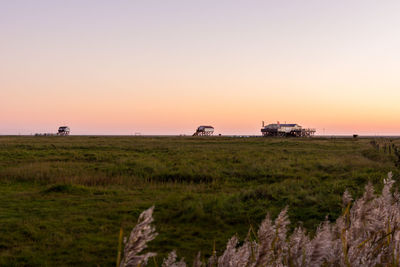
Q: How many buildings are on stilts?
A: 3